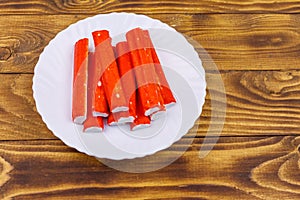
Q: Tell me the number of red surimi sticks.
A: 10